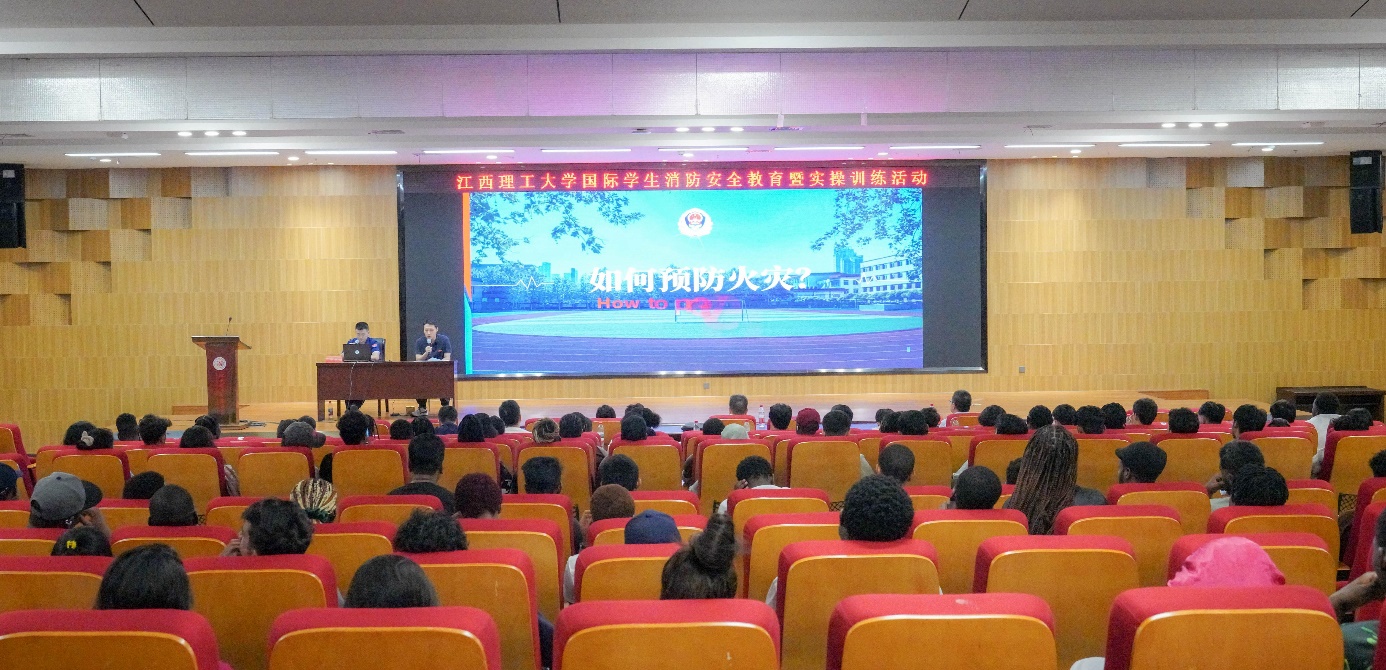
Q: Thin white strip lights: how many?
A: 11